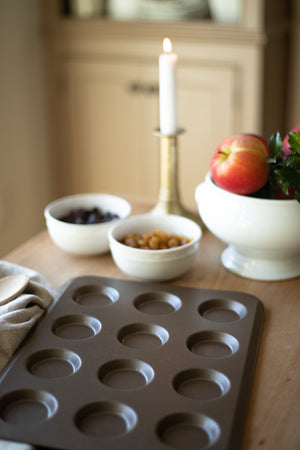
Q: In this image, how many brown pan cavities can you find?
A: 12